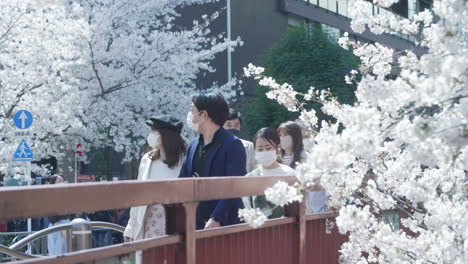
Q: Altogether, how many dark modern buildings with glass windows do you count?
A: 1